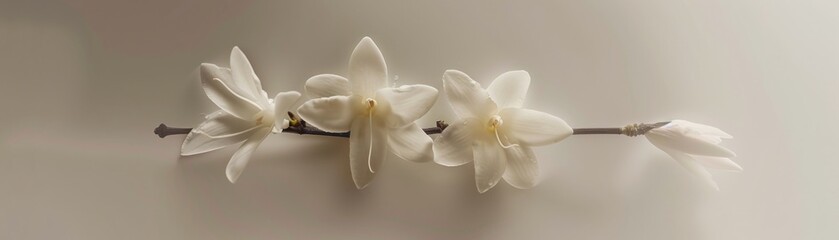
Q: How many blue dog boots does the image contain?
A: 0